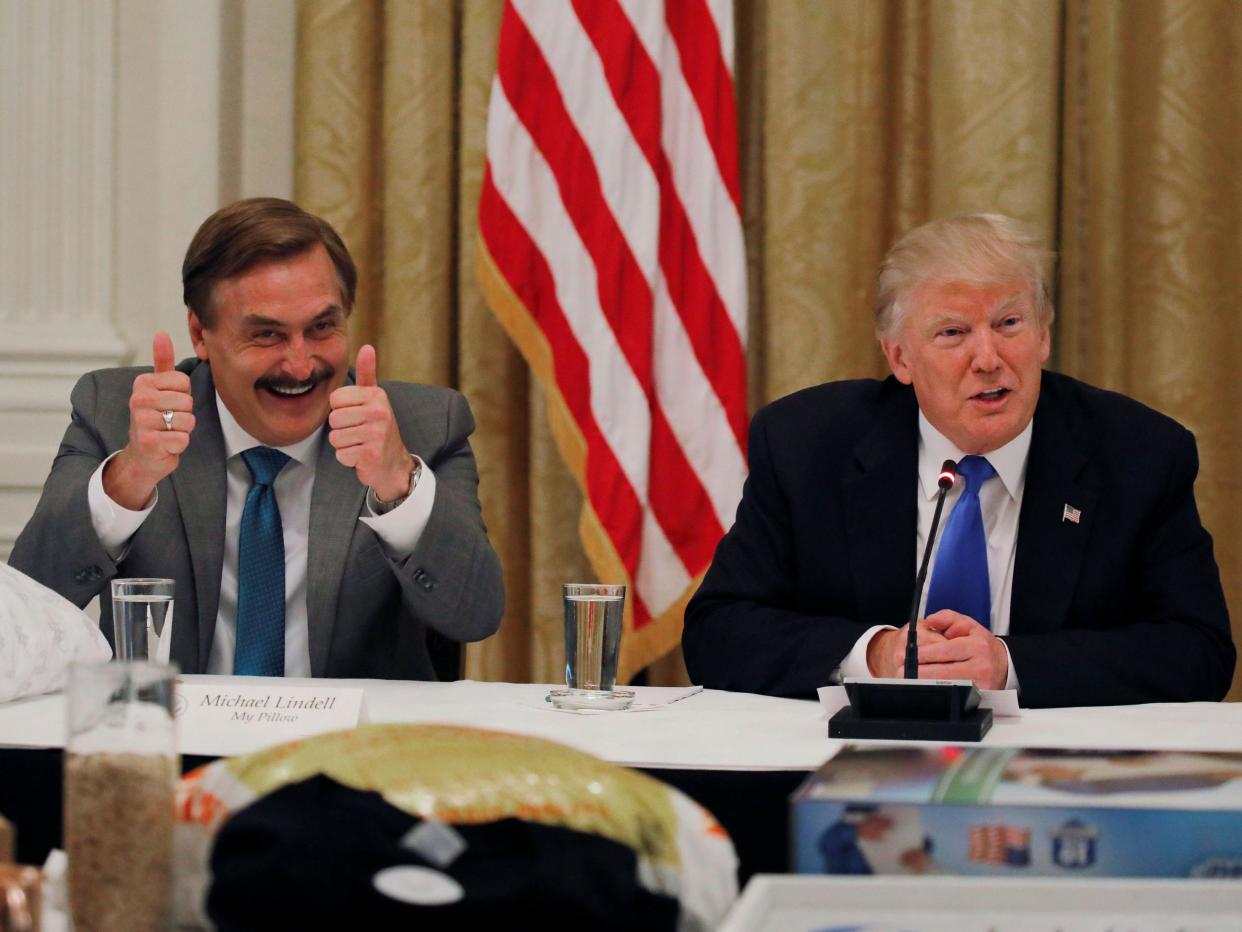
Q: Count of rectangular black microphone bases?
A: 1